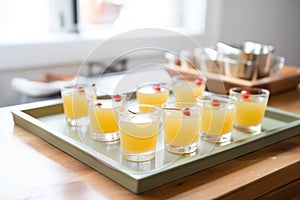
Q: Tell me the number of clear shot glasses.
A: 8